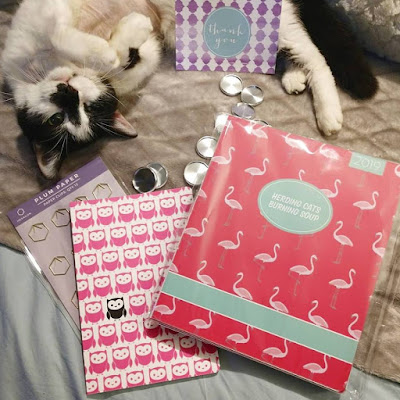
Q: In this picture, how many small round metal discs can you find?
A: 9